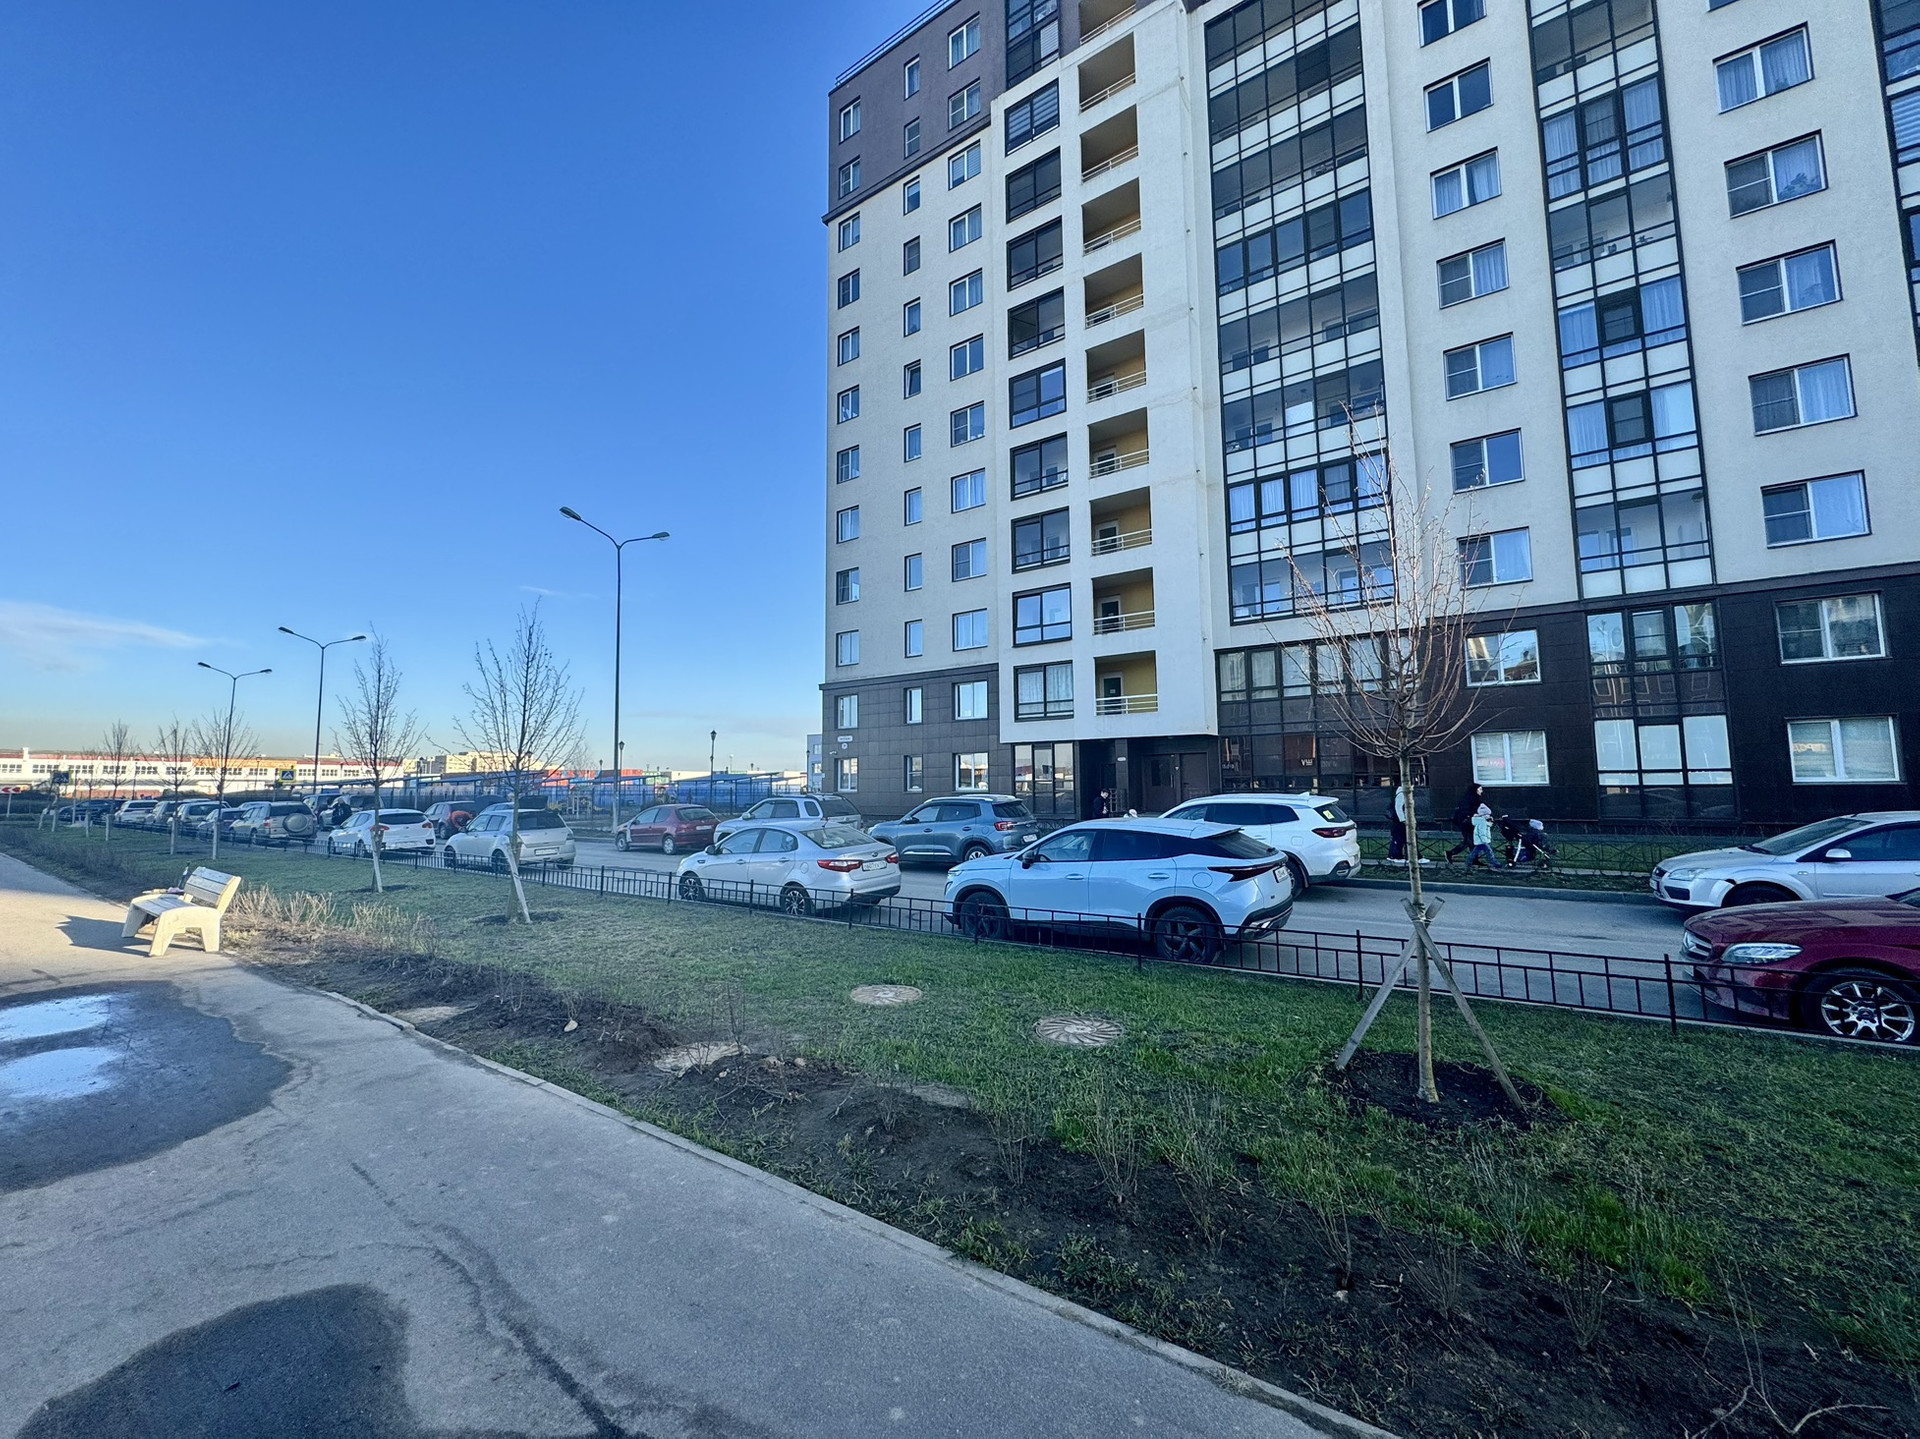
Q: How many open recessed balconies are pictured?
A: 10